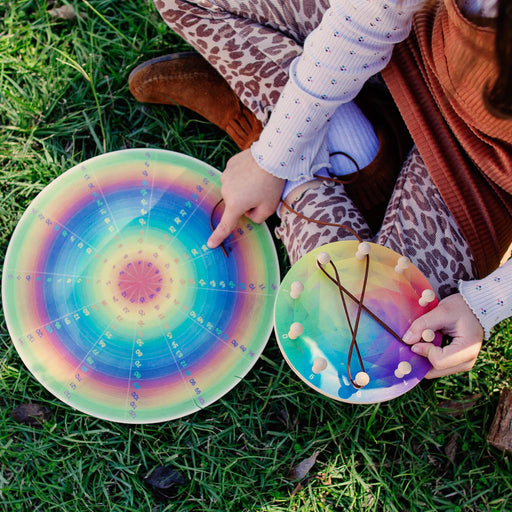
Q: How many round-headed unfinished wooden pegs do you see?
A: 10